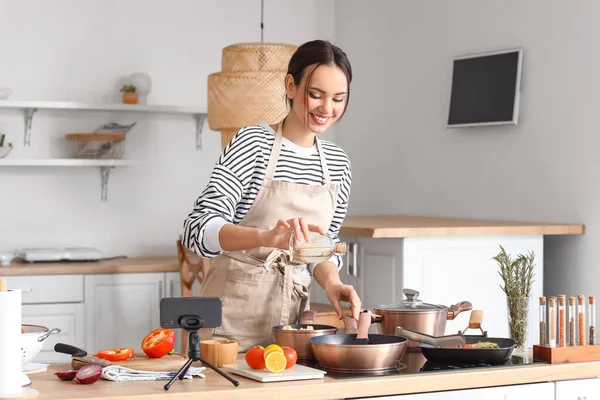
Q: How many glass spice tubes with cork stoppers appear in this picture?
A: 6